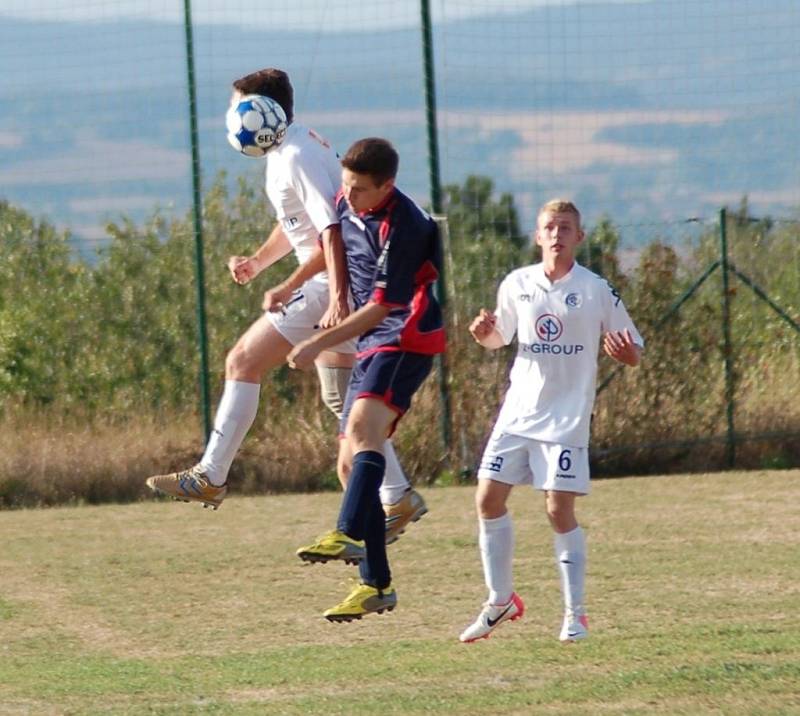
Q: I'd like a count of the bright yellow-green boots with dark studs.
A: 2